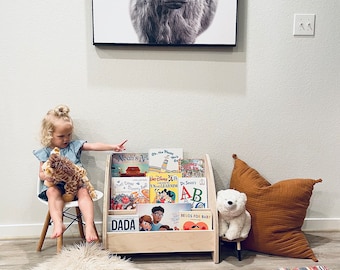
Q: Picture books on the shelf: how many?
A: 9